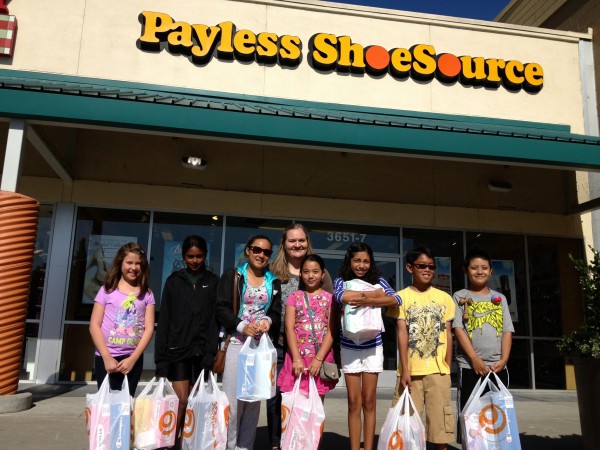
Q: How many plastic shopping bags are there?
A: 8